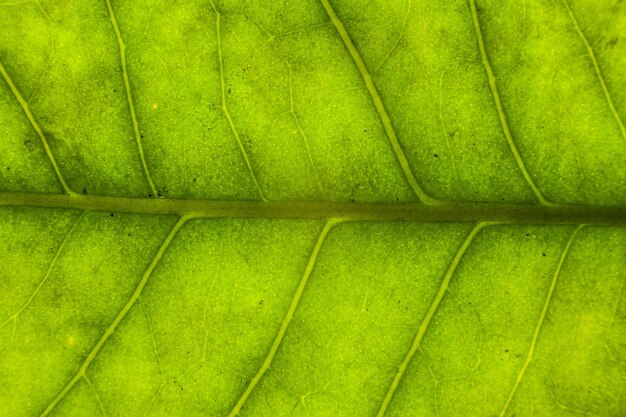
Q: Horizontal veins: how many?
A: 1